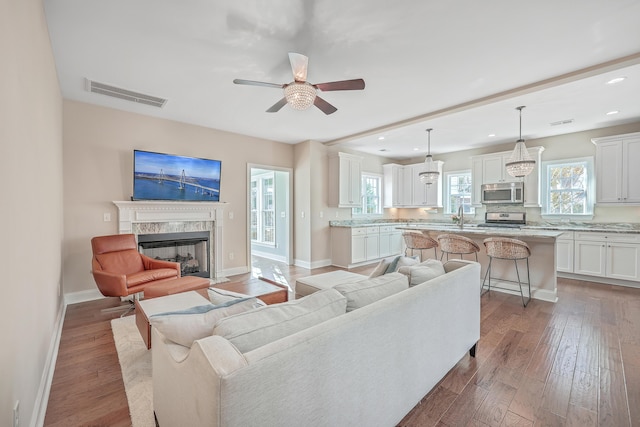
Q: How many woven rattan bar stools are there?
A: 3